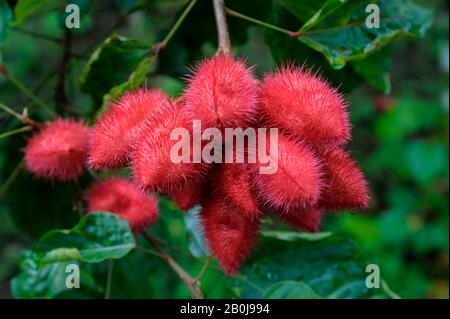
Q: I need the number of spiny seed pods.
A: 12